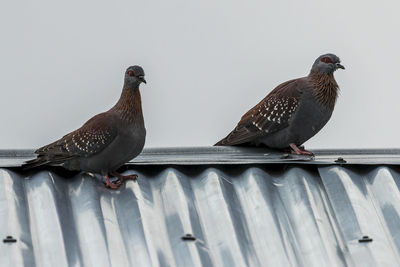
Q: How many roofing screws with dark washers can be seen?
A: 4